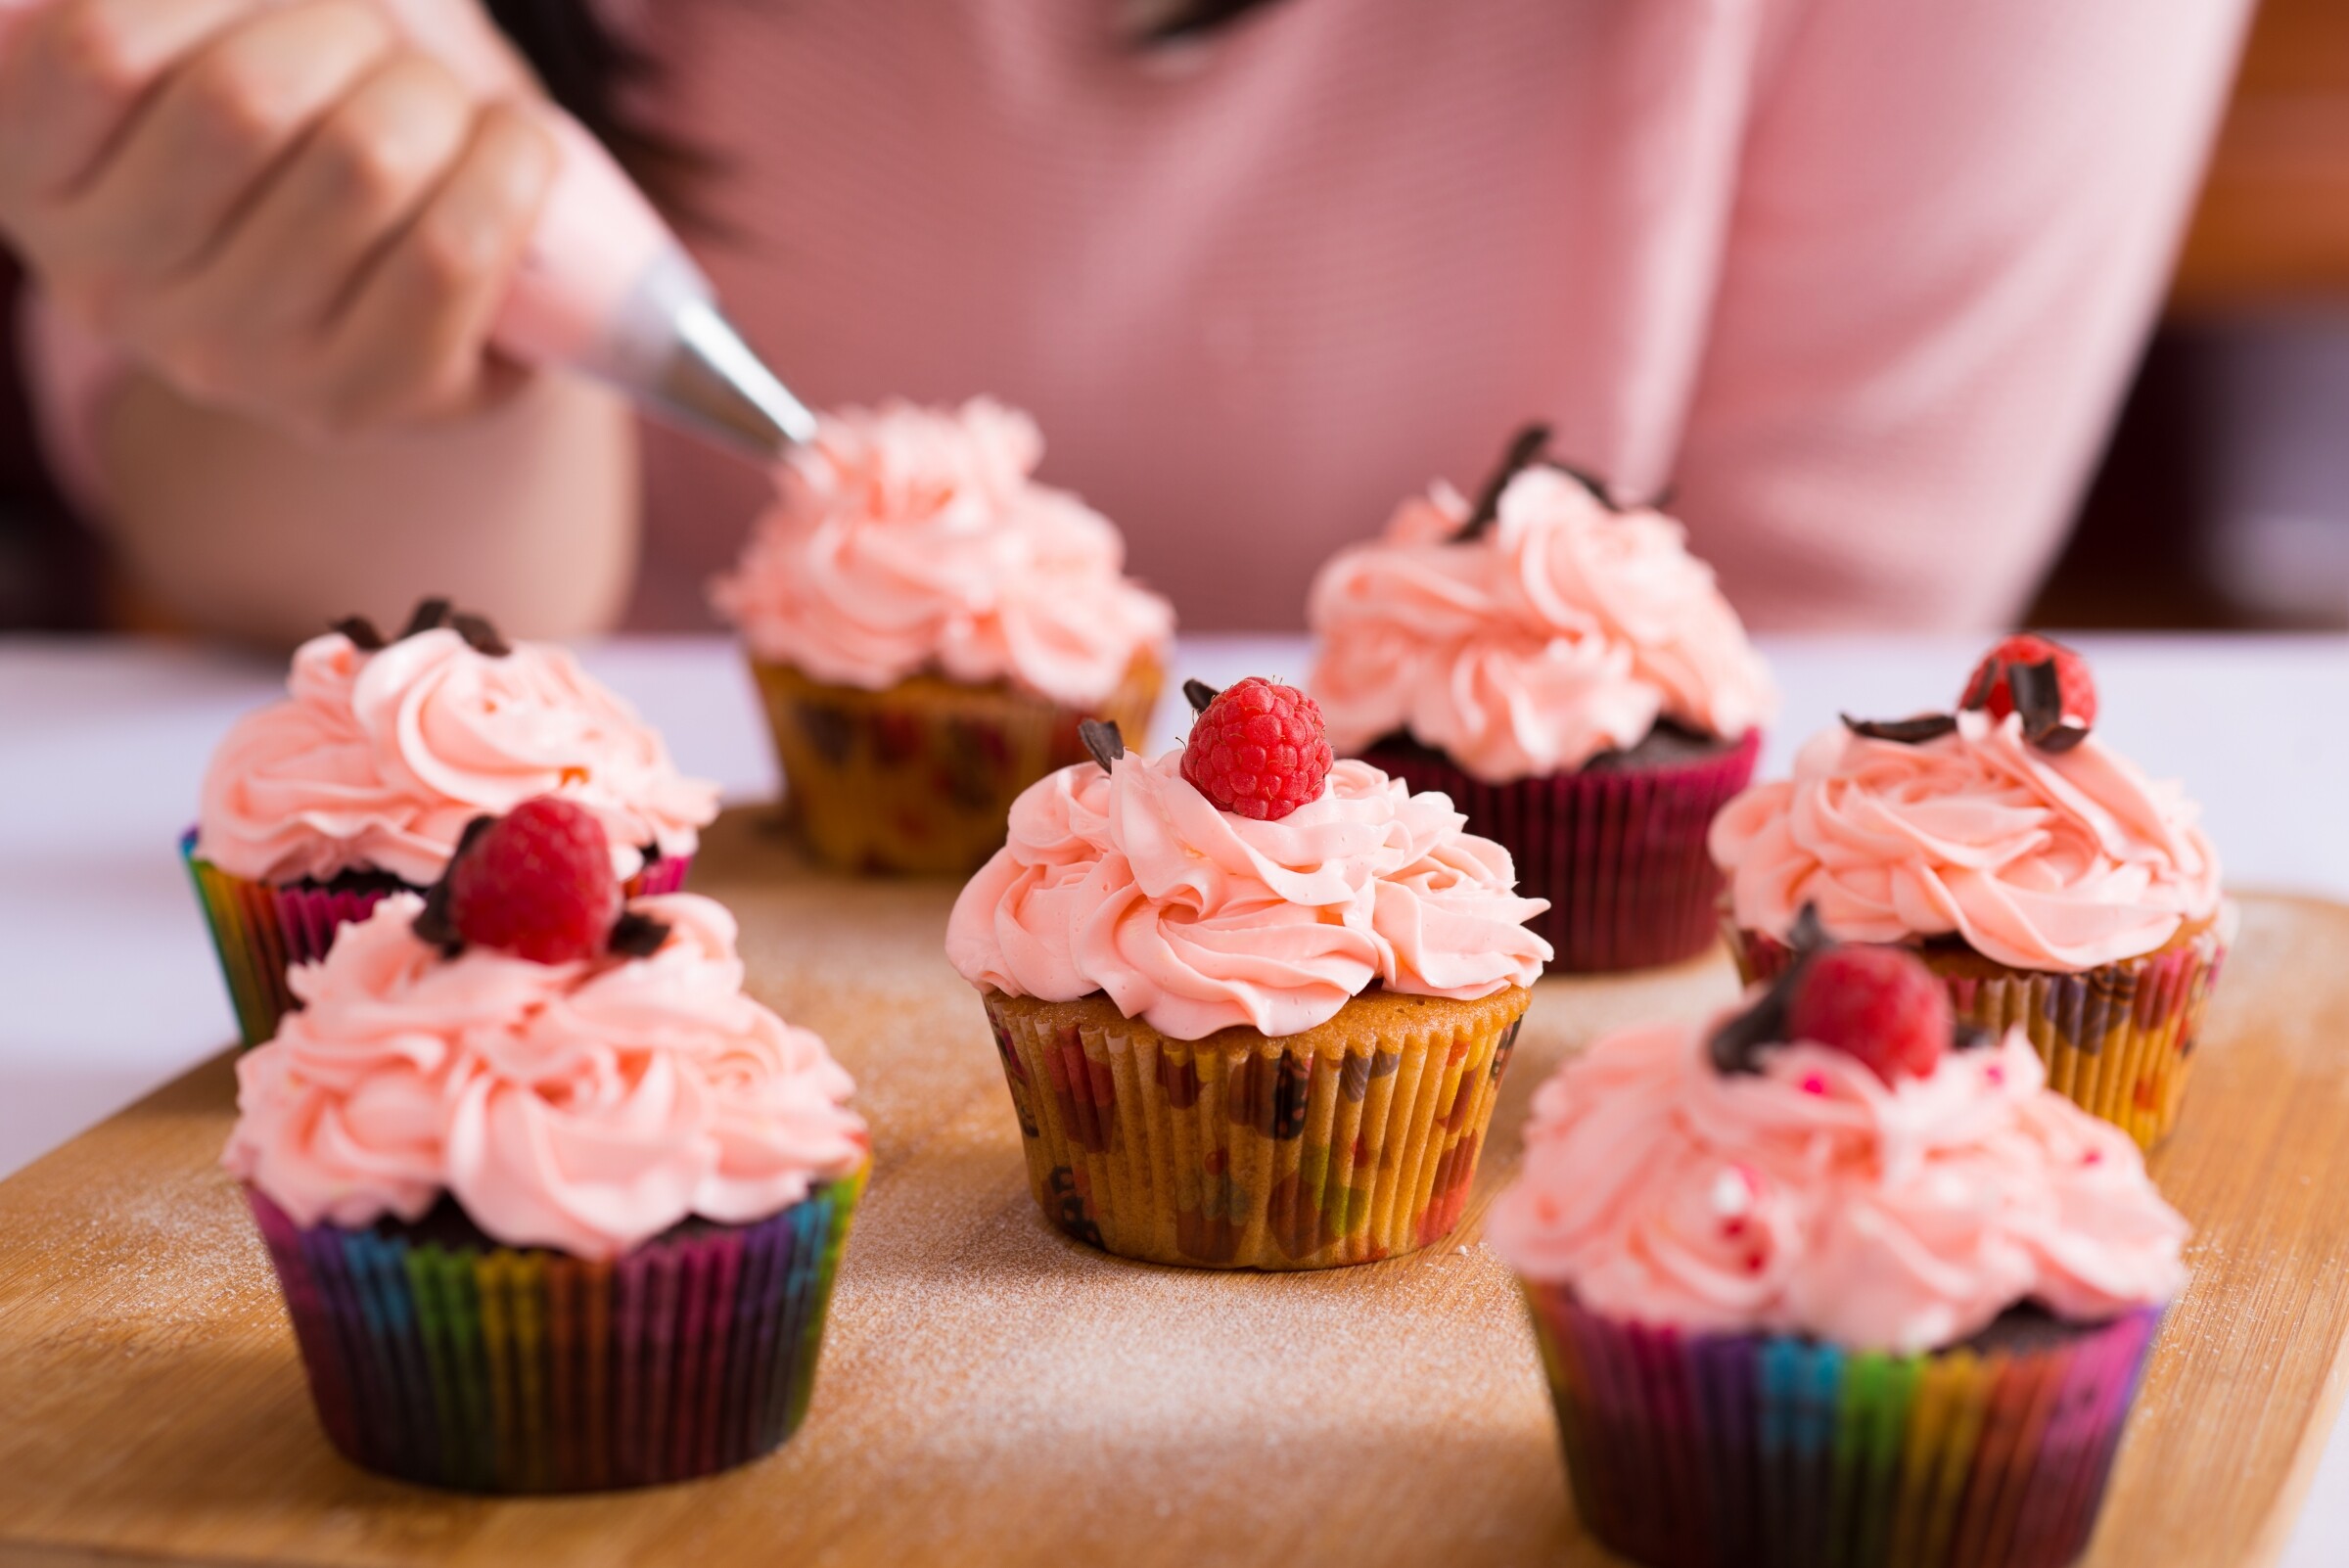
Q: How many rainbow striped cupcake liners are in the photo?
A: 3